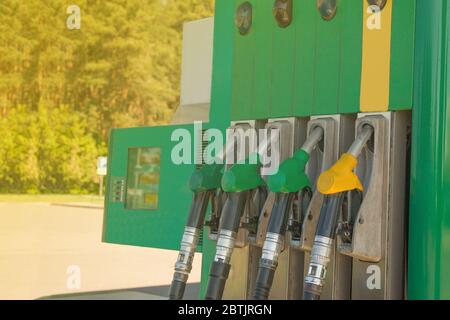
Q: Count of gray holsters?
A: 4